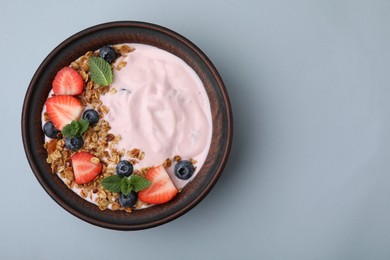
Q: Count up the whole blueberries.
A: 7